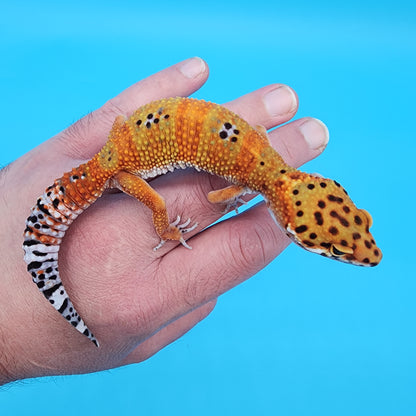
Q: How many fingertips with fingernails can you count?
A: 3